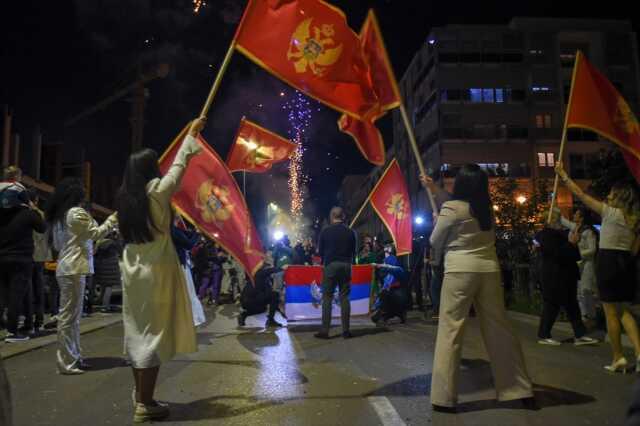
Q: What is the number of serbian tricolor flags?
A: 1